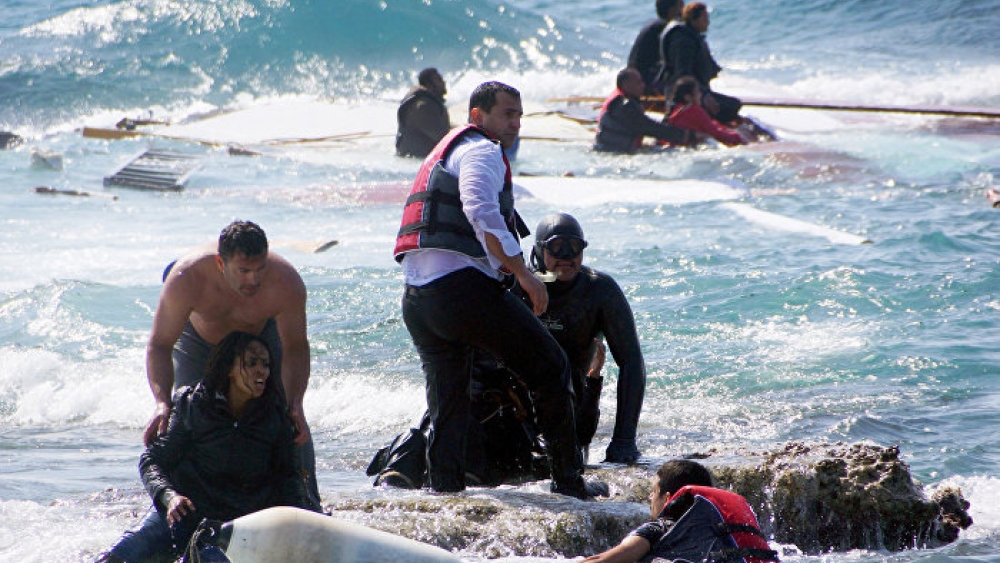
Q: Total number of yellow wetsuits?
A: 0